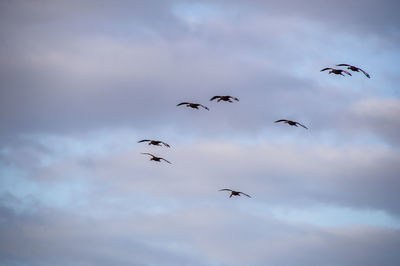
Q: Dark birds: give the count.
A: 8